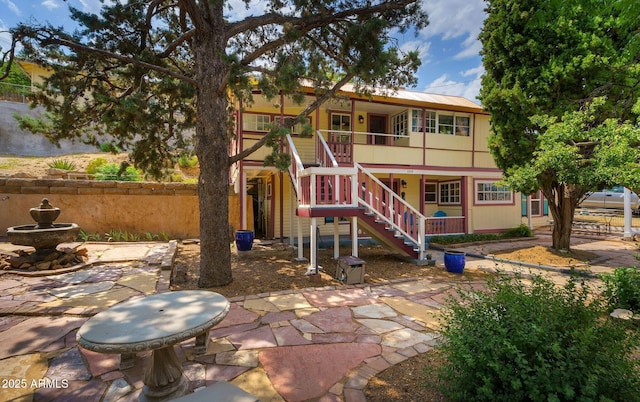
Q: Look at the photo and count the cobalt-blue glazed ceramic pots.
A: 2